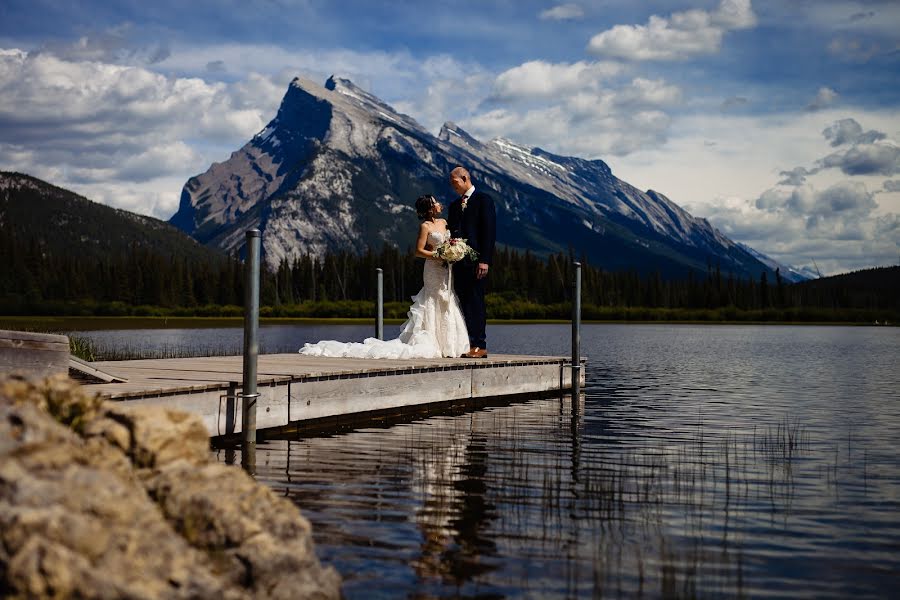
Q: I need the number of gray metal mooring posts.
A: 3